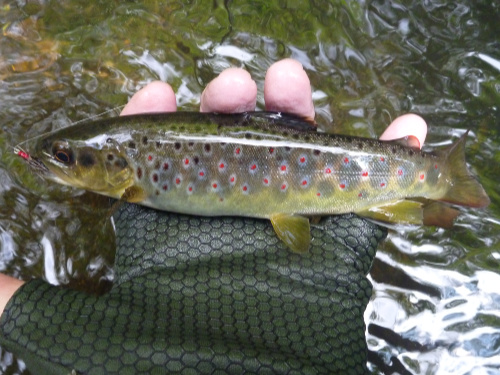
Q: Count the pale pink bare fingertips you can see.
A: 4